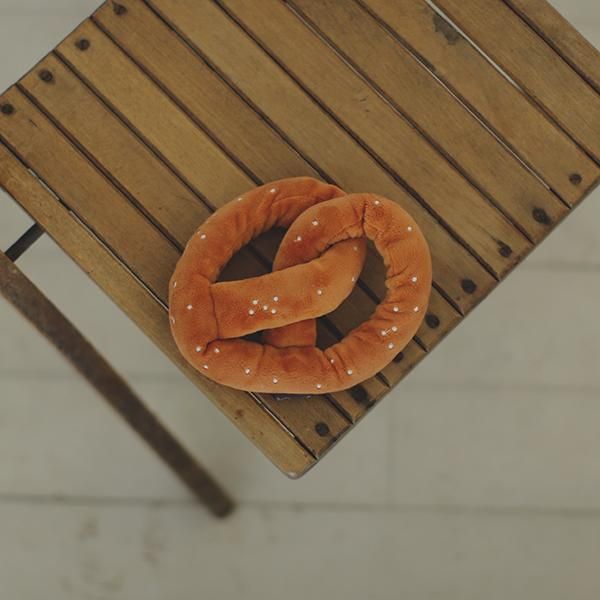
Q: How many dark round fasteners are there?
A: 12